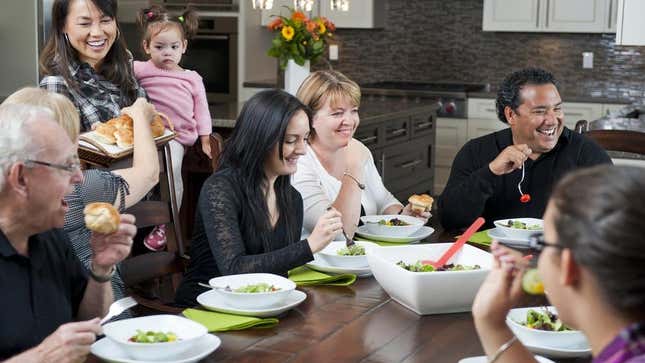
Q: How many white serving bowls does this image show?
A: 1